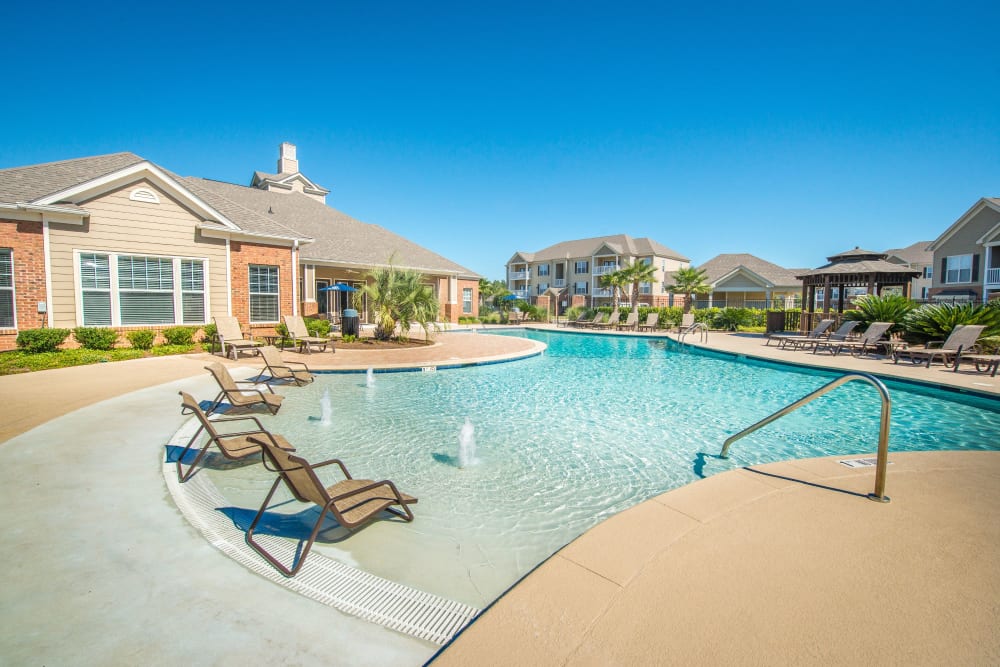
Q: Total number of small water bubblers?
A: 3